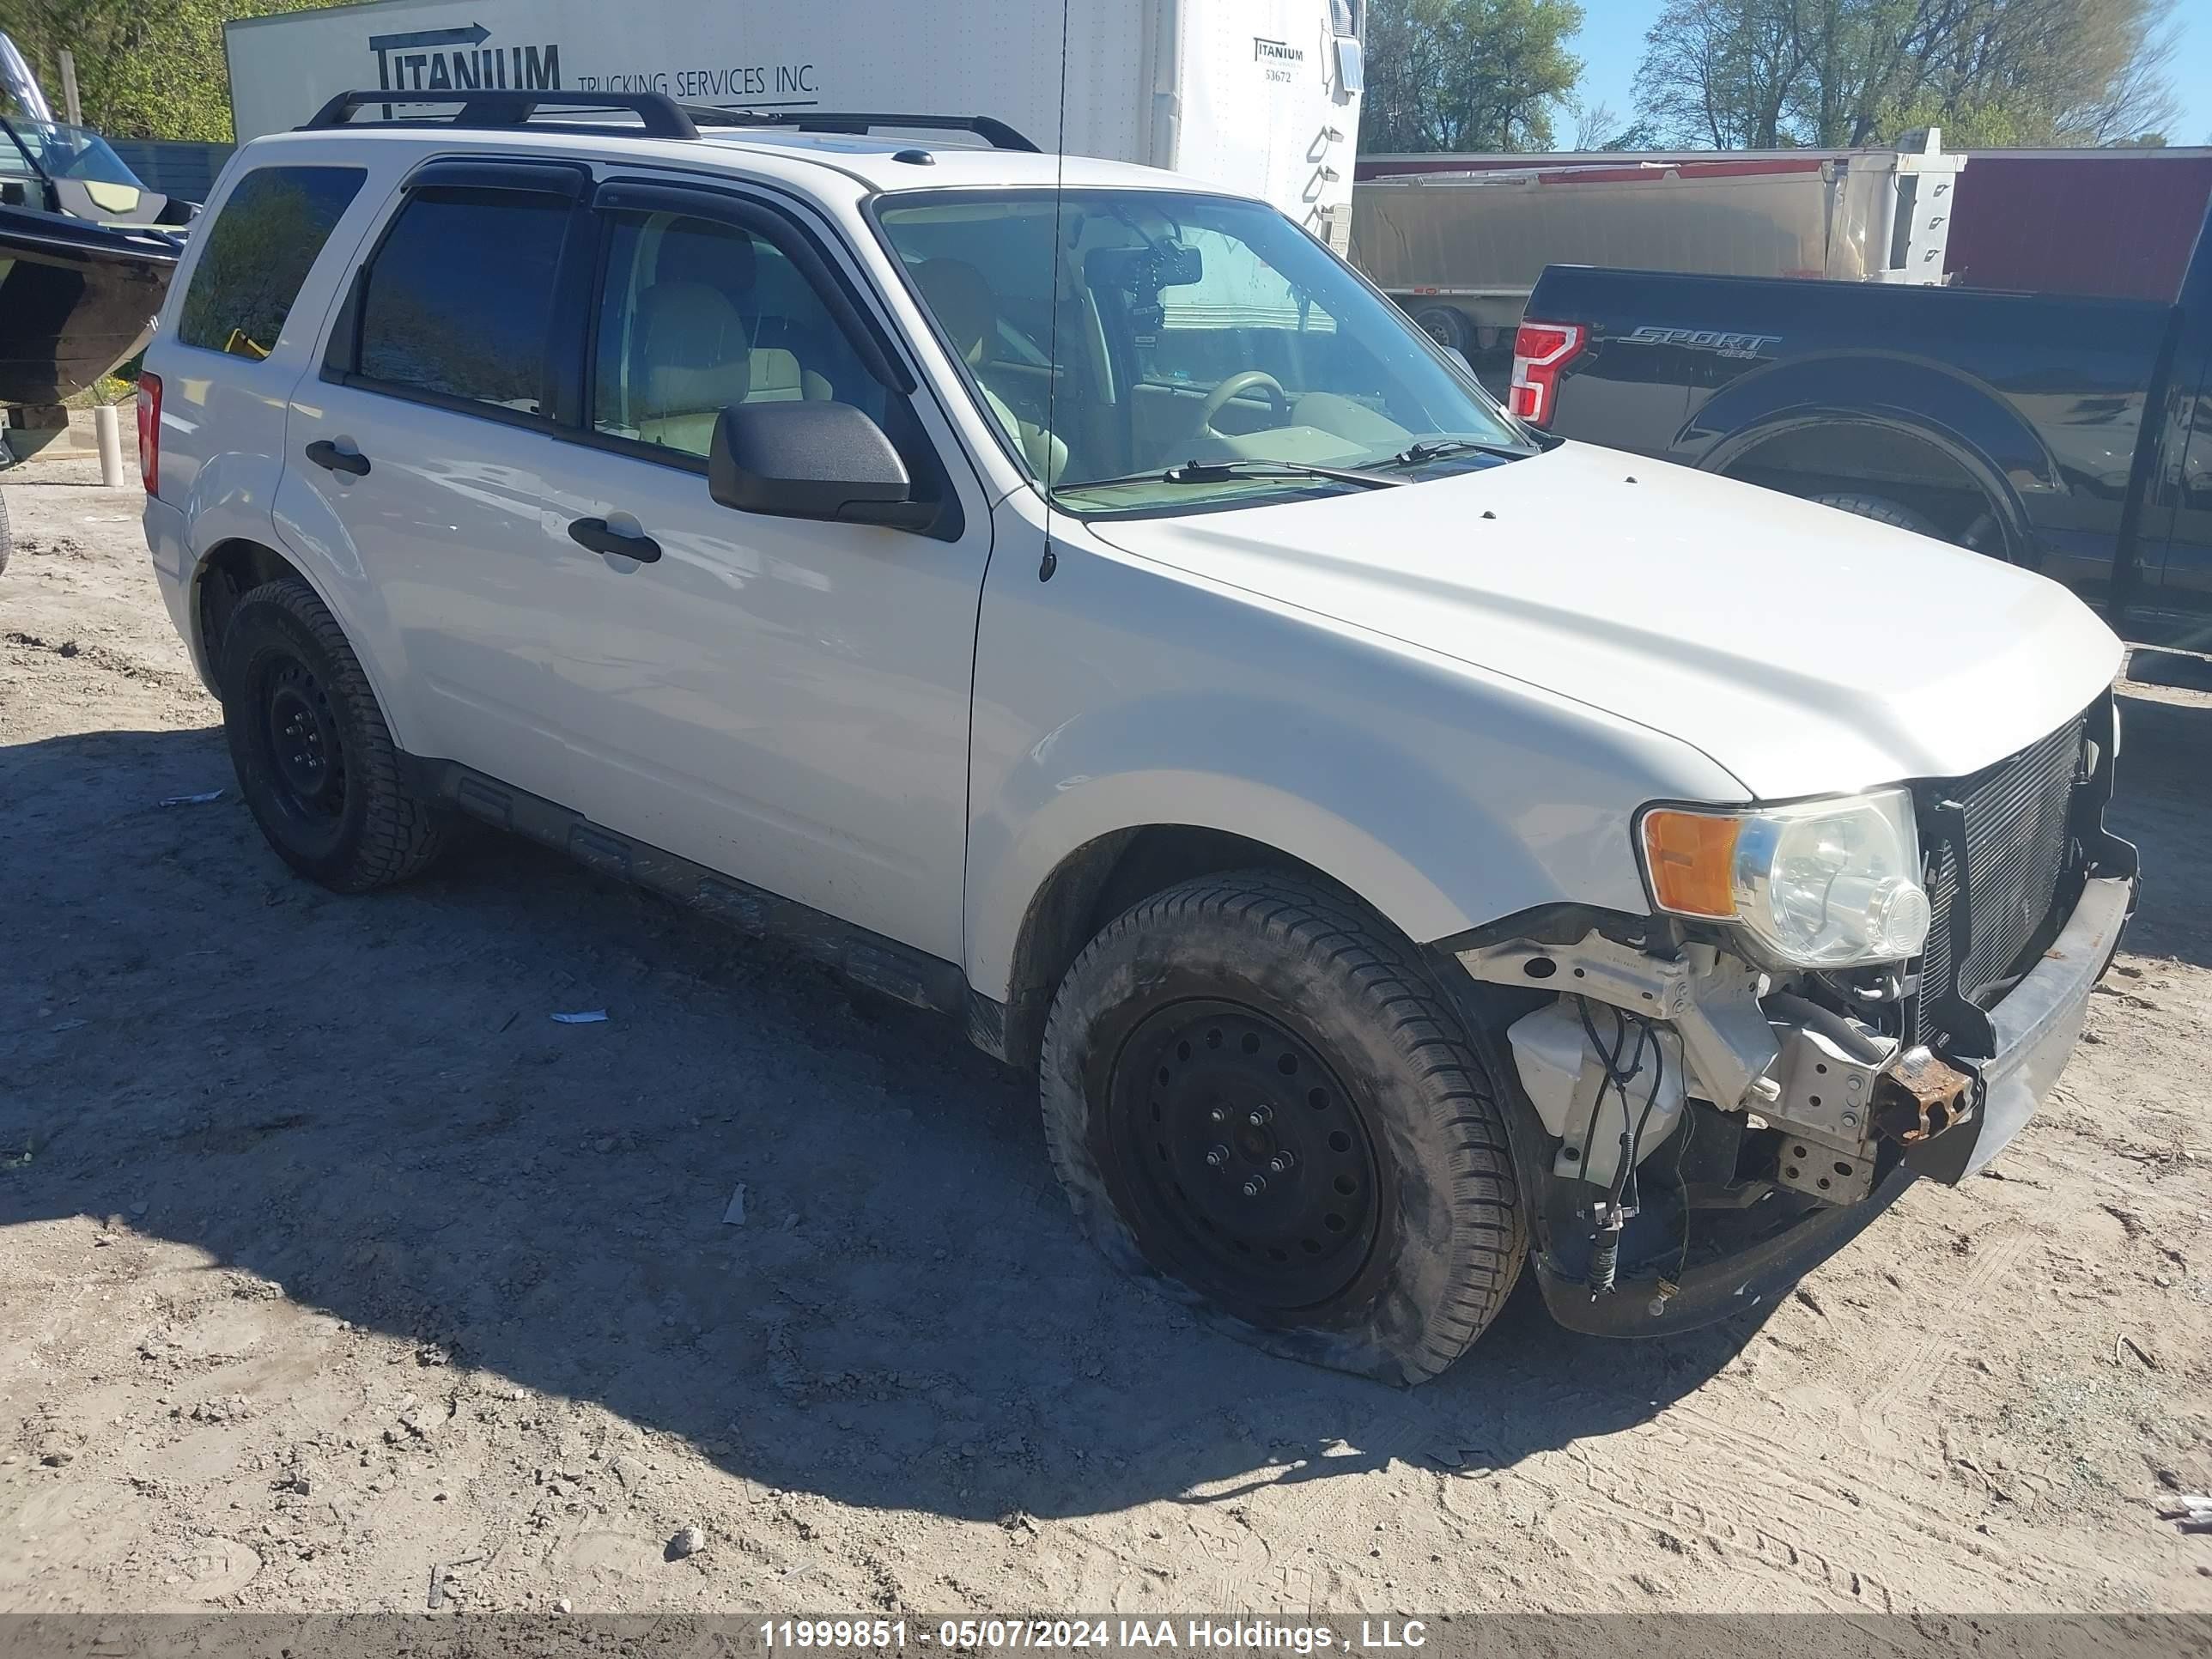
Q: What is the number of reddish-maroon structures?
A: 1